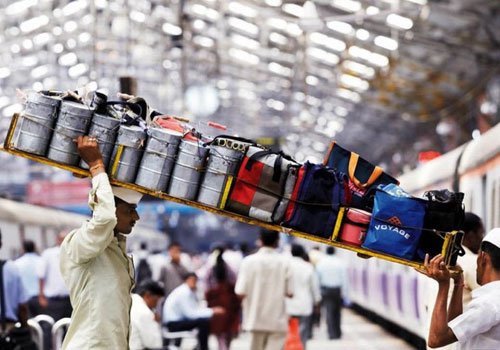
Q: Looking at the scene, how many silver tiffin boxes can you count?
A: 7